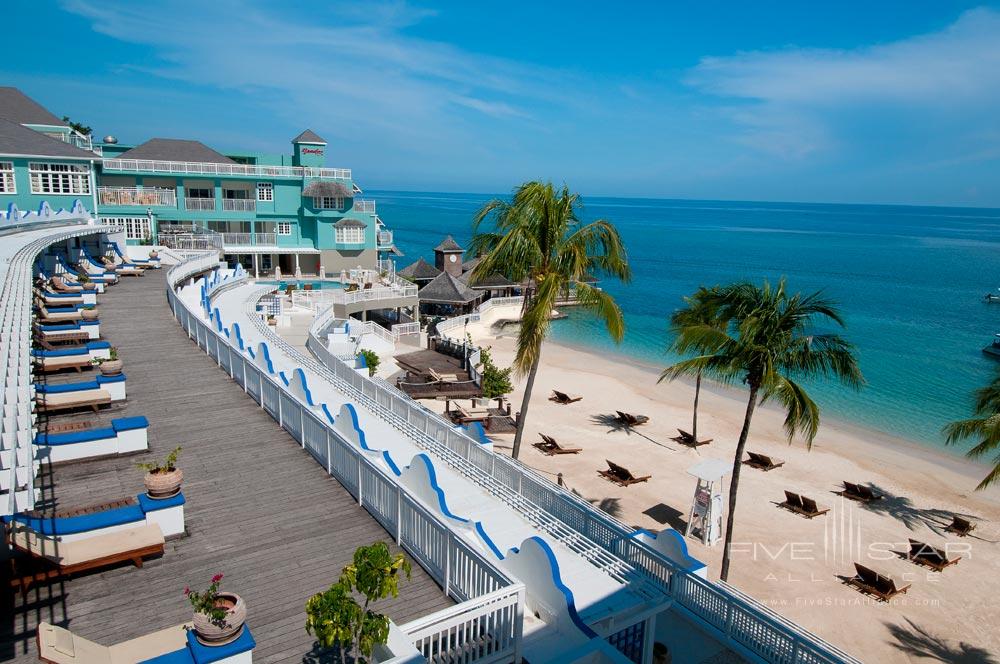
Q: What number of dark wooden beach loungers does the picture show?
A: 11